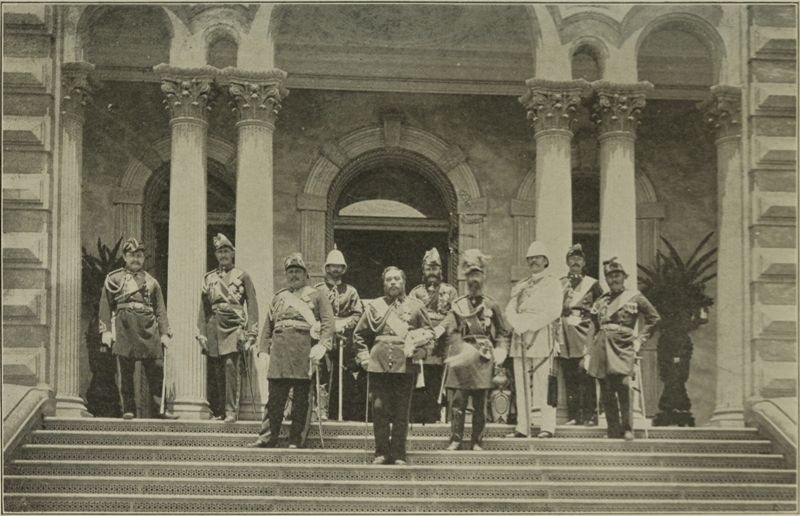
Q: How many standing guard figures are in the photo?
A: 10